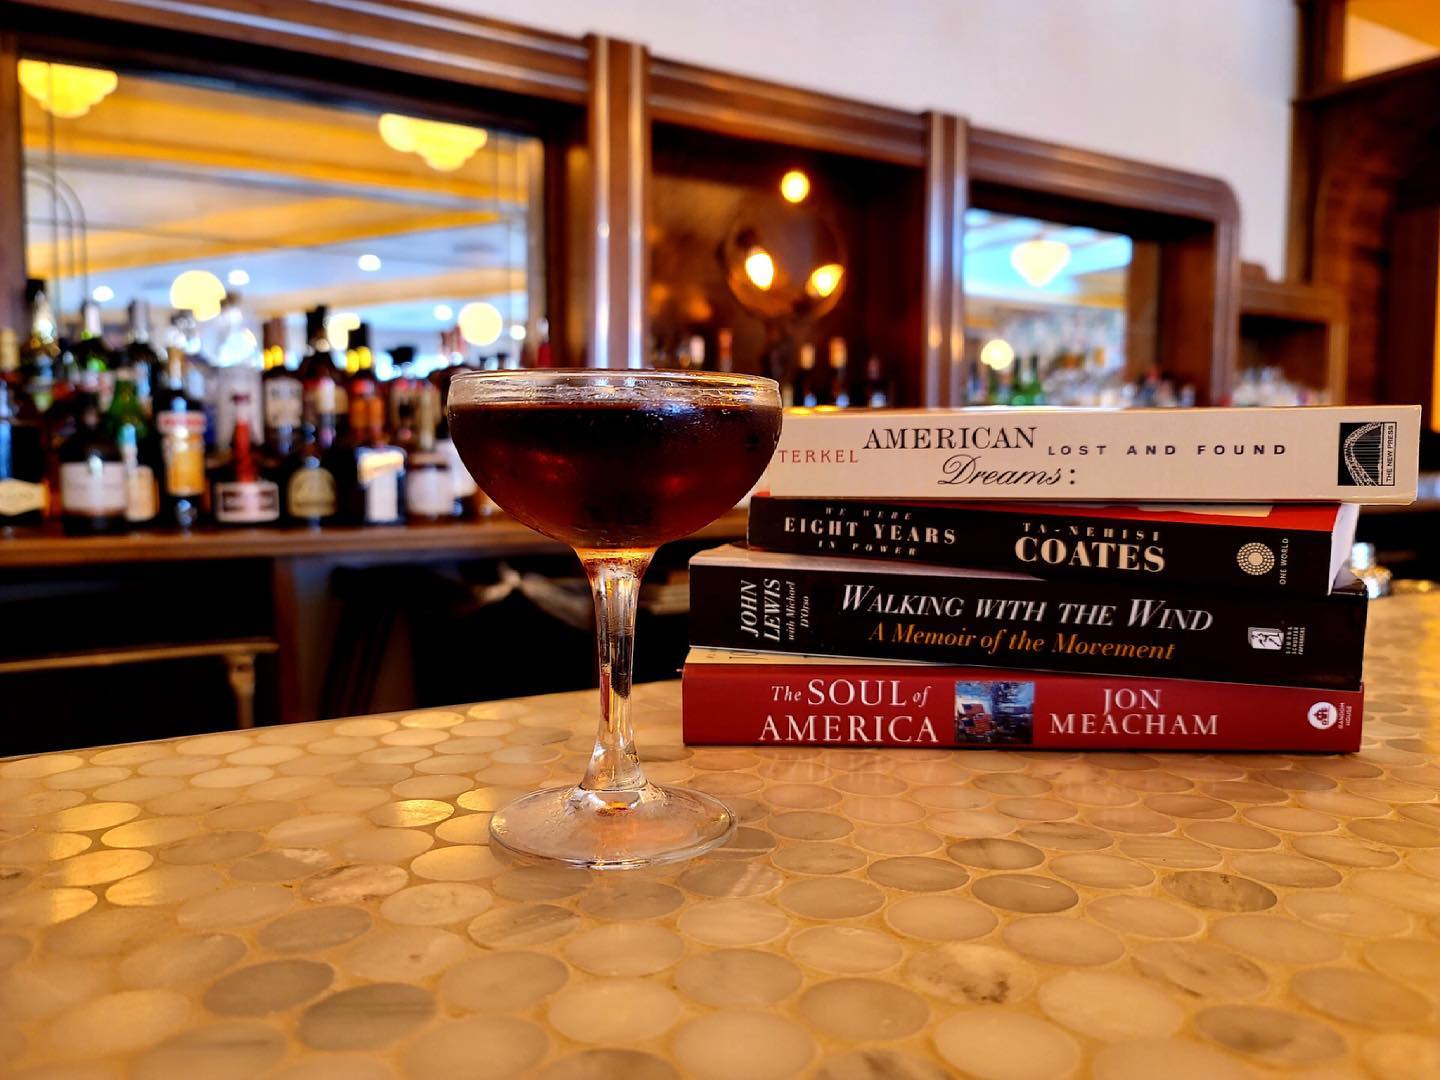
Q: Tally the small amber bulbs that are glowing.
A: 3